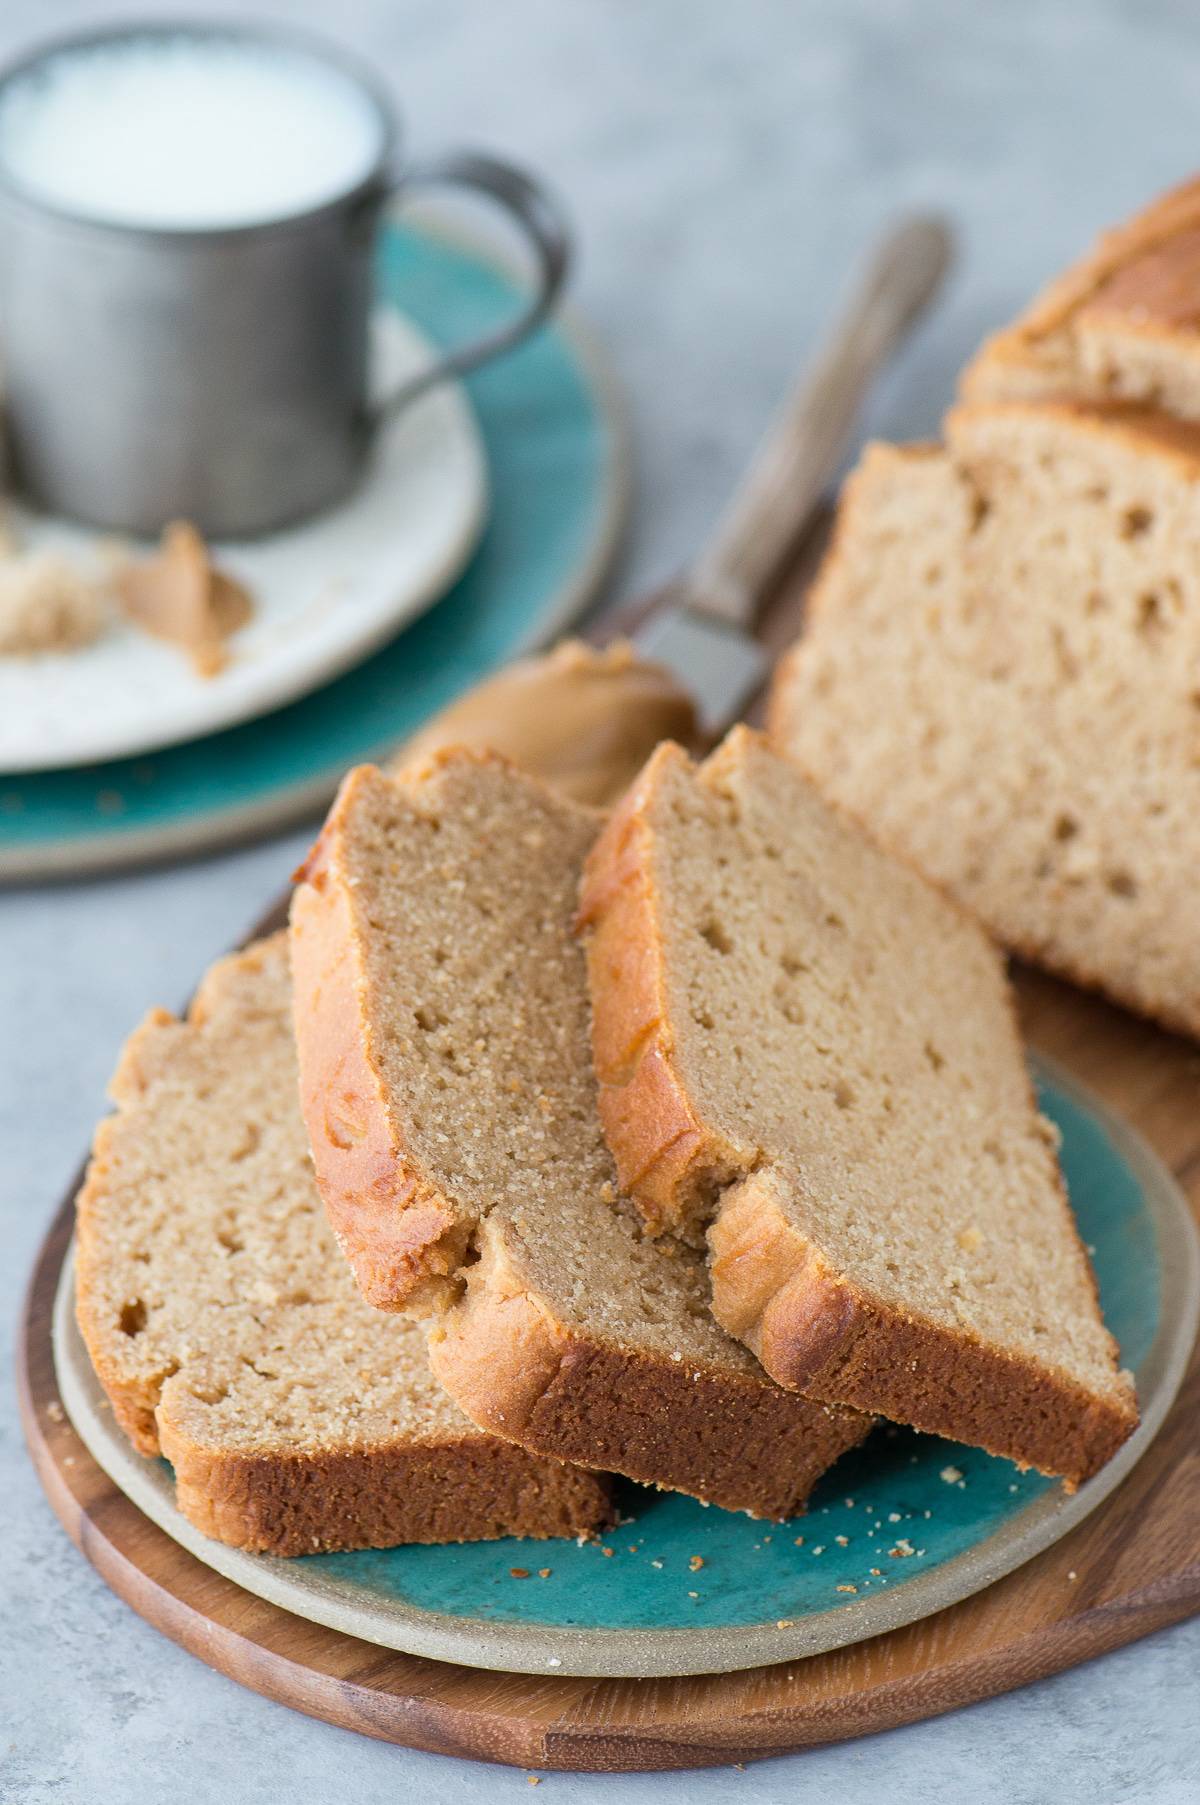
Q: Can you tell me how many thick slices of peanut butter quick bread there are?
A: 3